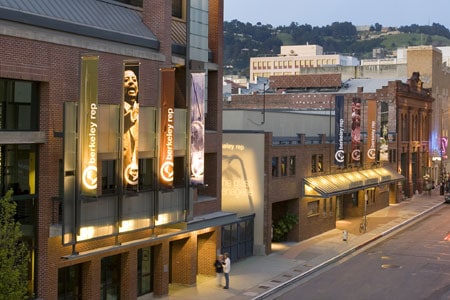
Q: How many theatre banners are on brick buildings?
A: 8